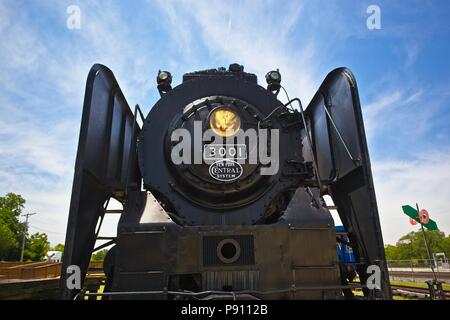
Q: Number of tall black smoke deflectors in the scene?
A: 2